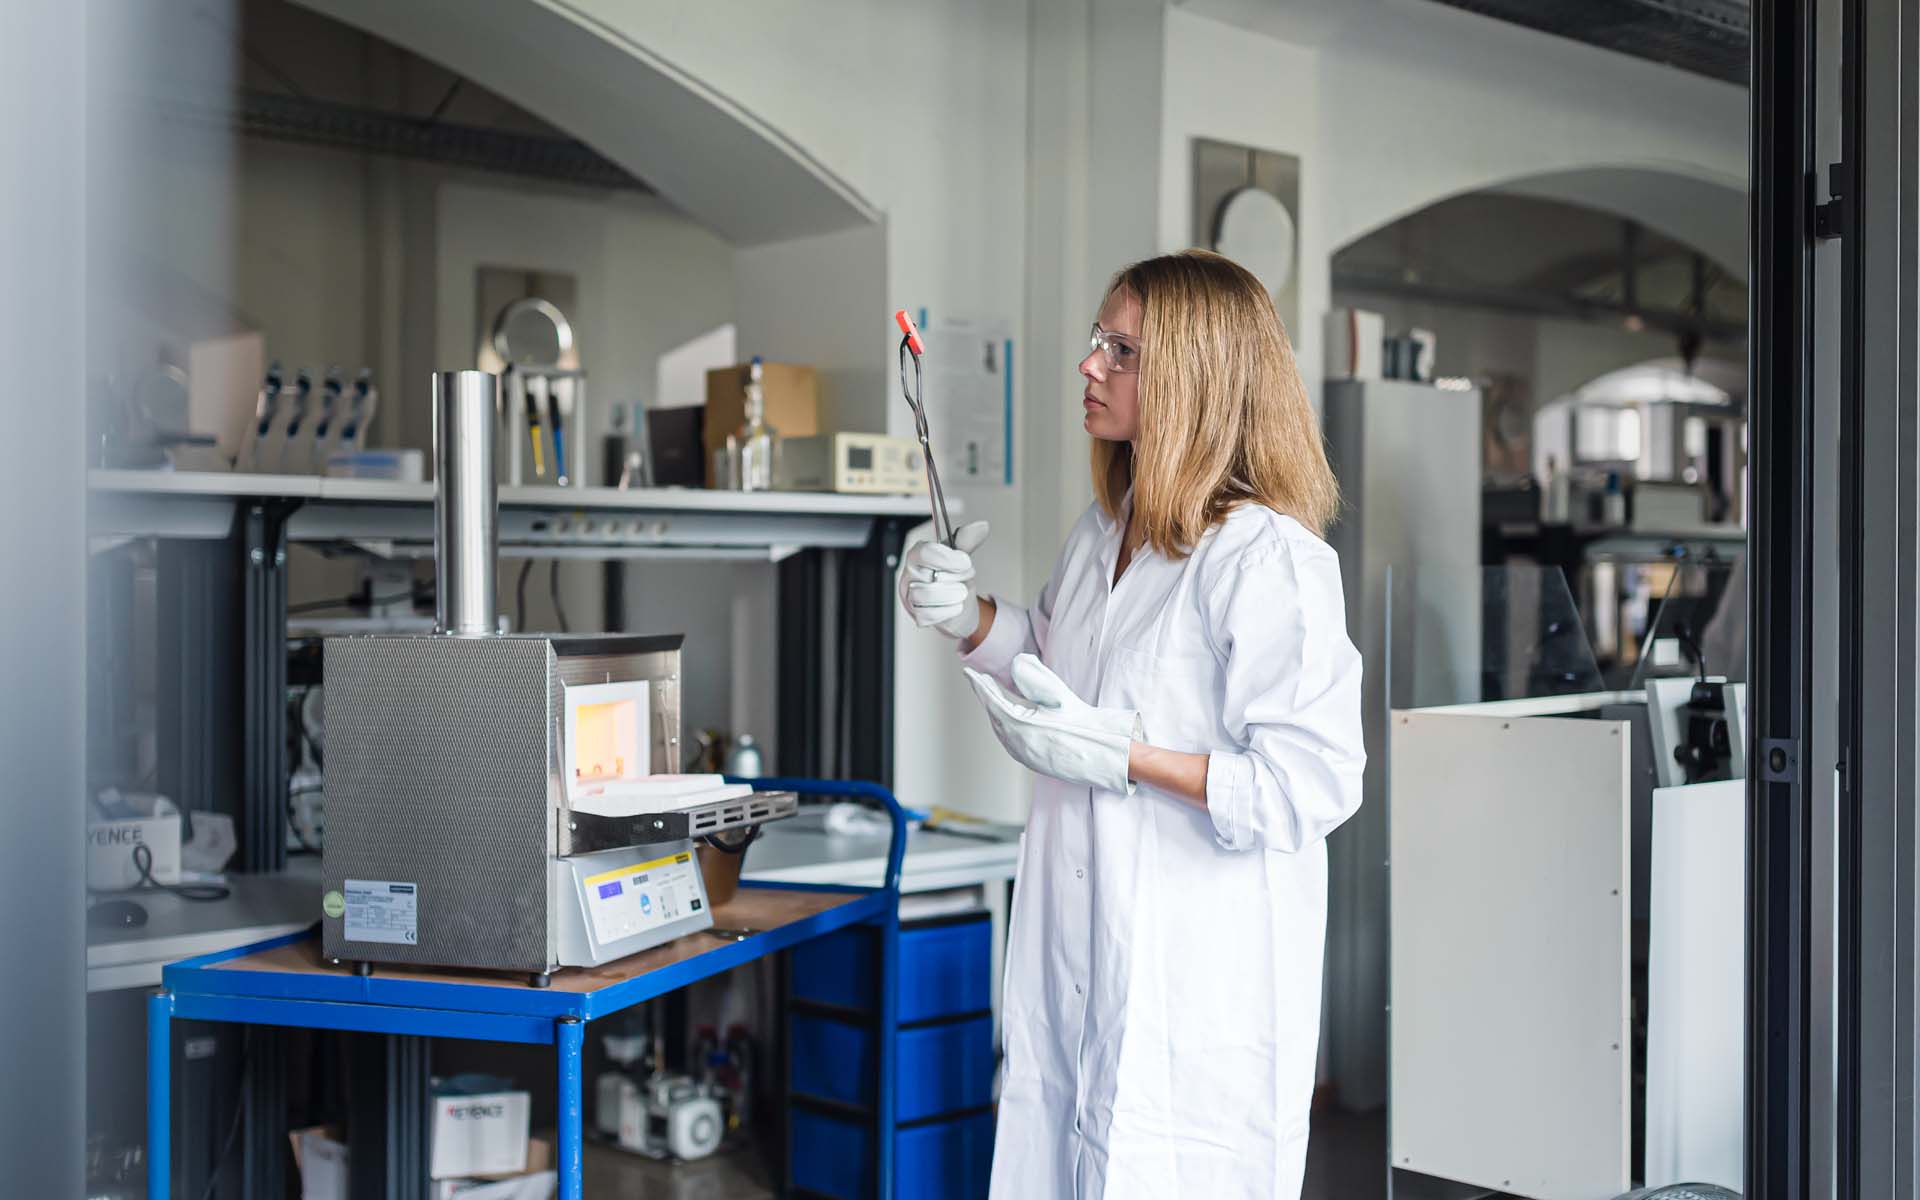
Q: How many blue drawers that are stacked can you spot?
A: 3